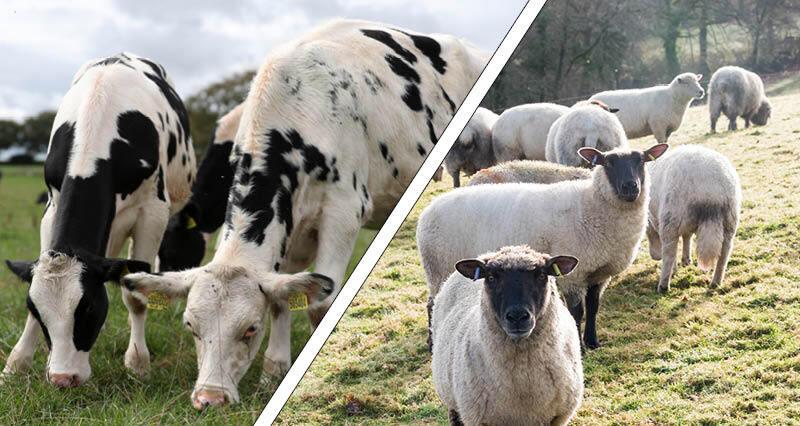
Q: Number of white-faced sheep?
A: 1